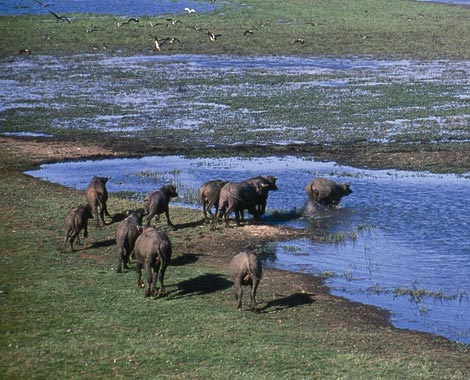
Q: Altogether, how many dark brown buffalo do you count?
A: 10